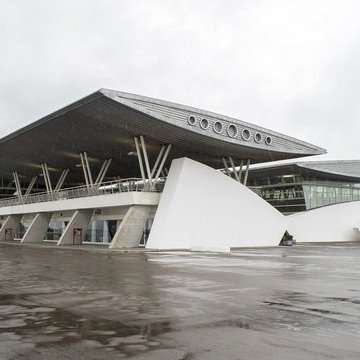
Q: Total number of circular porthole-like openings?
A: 7